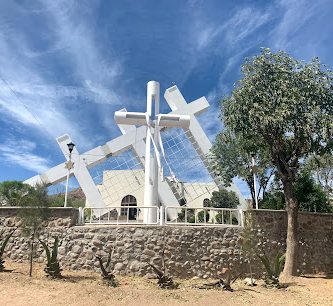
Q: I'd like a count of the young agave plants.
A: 6